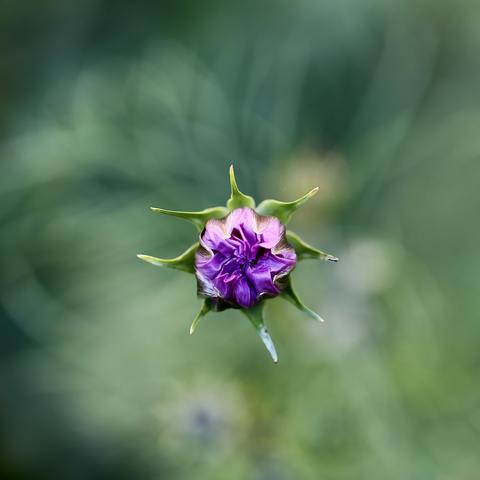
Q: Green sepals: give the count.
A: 8